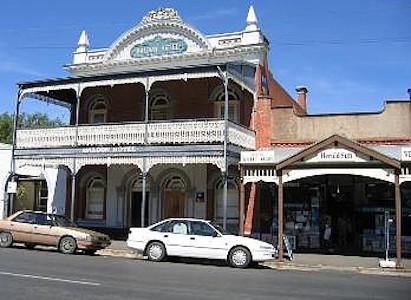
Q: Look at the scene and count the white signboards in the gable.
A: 1